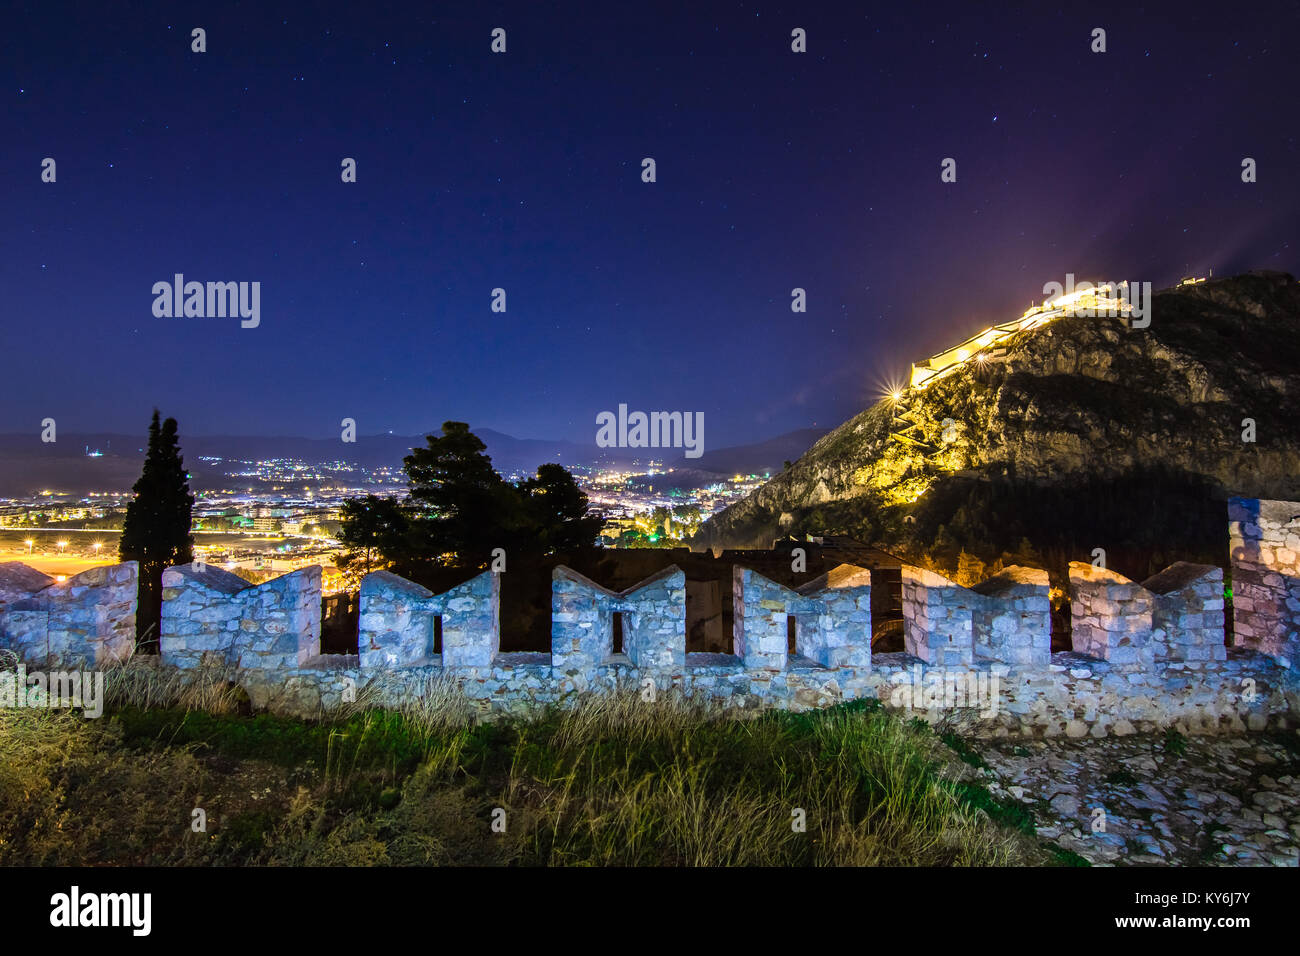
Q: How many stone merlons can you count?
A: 7